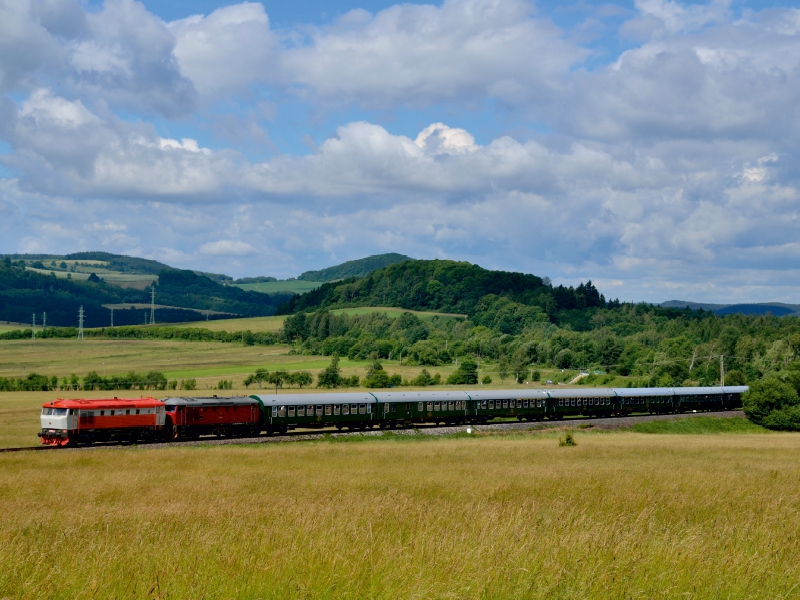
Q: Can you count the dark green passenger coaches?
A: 7